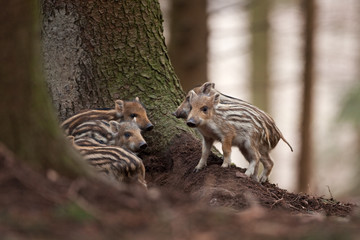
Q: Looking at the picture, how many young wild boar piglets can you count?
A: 5